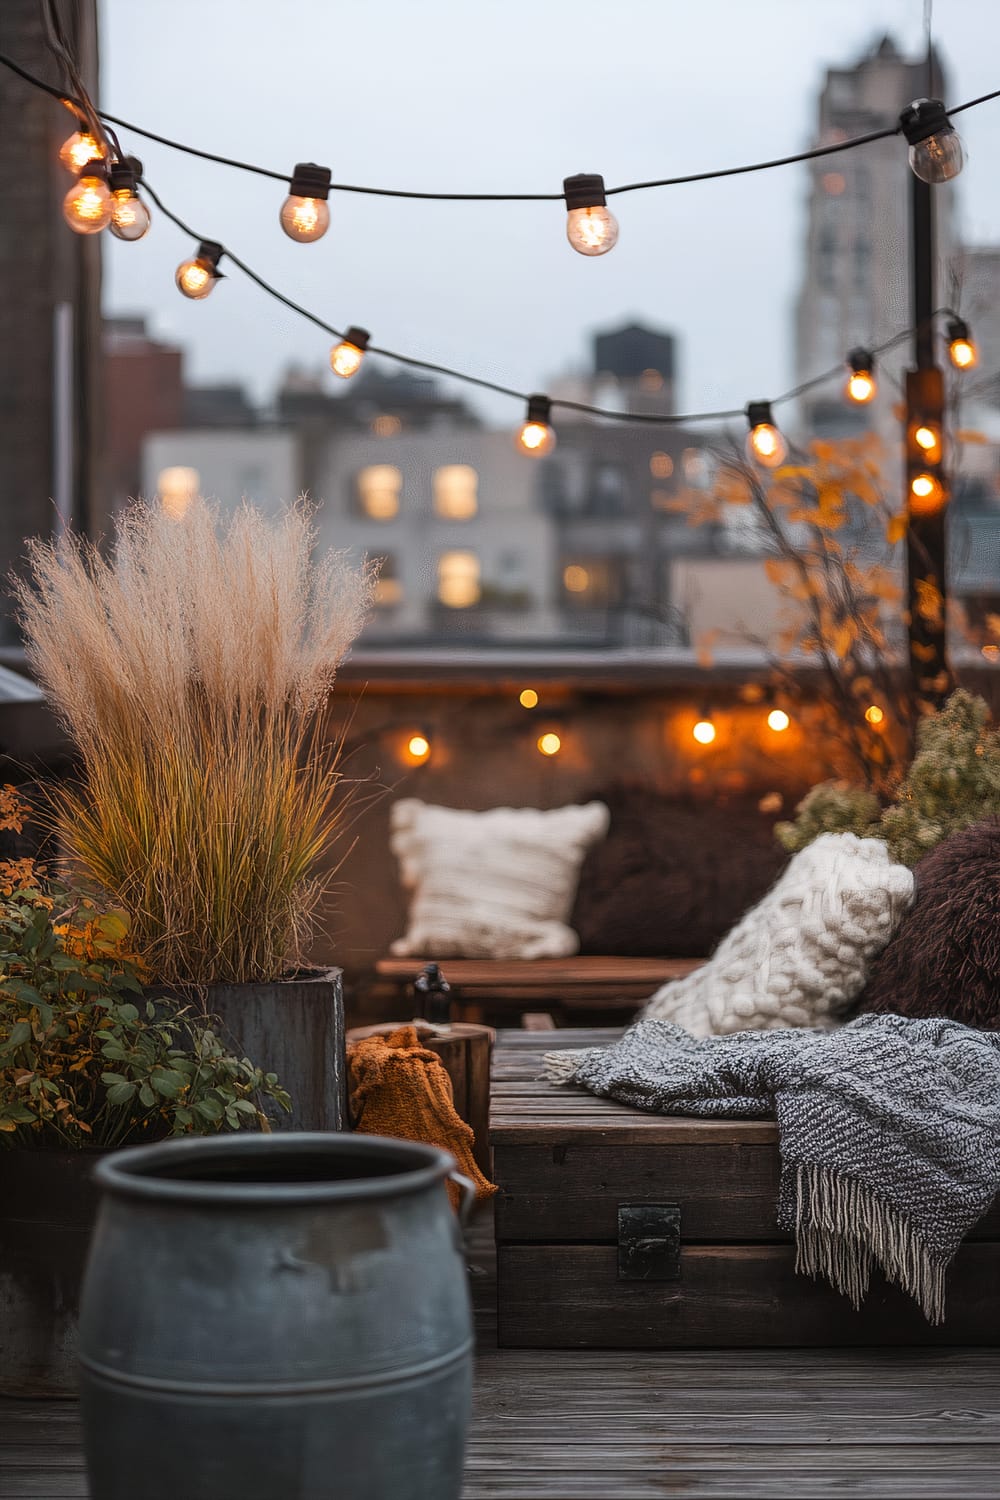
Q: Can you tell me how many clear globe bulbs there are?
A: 12